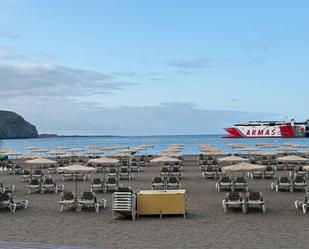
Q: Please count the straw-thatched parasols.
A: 0